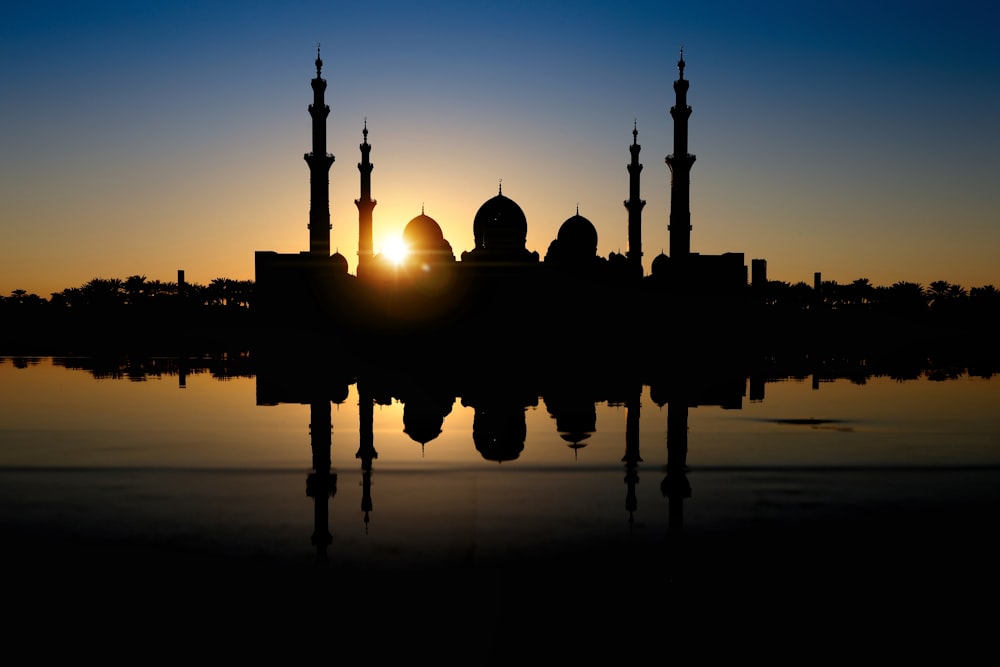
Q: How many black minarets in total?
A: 4